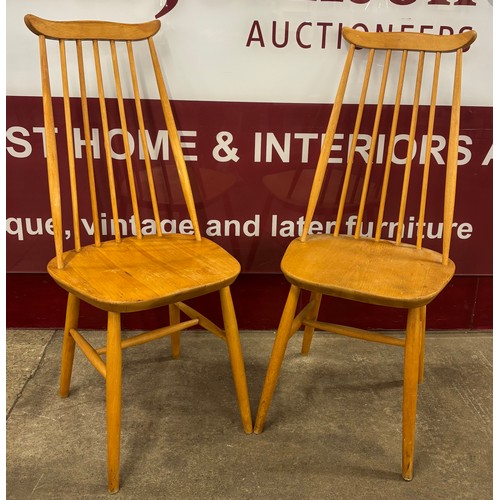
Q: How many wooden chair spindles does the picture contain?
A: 14